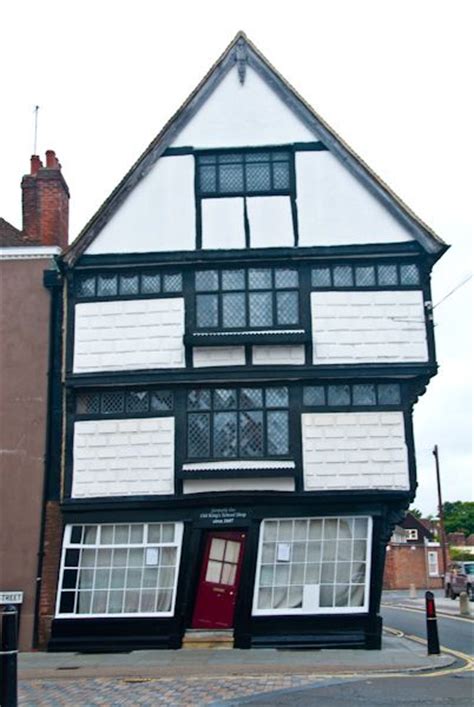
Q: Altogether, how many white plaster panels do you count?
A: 12